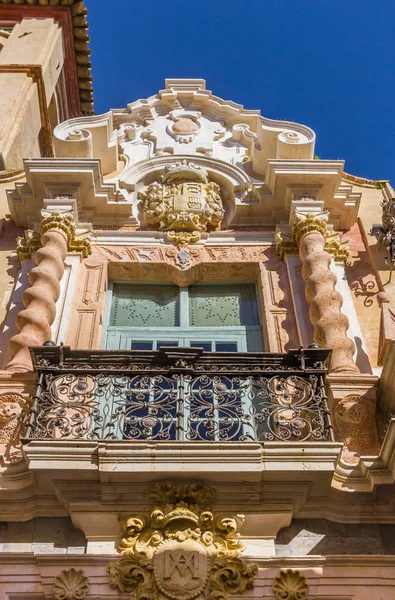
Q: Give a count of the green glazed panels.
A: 2